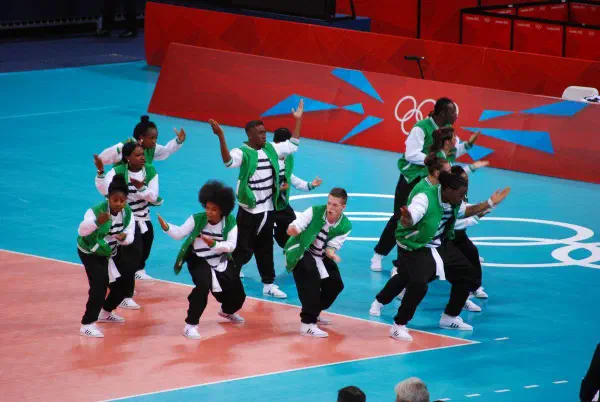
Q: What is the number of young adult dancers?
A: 12